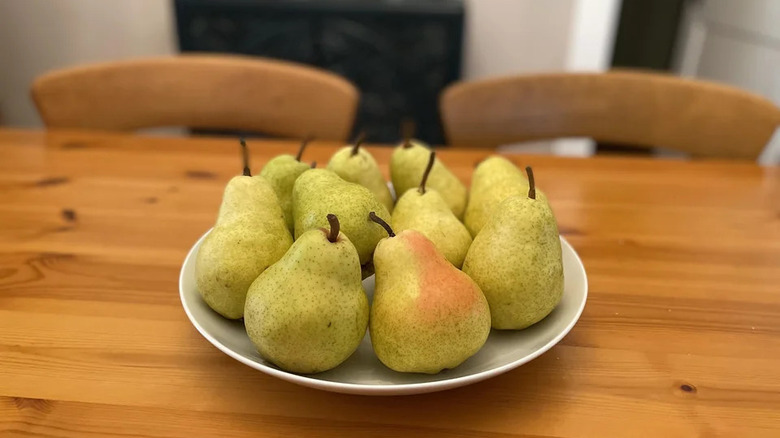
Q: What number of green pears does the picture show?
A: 9